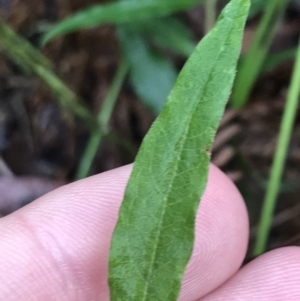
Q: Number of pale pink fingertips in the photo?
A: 2